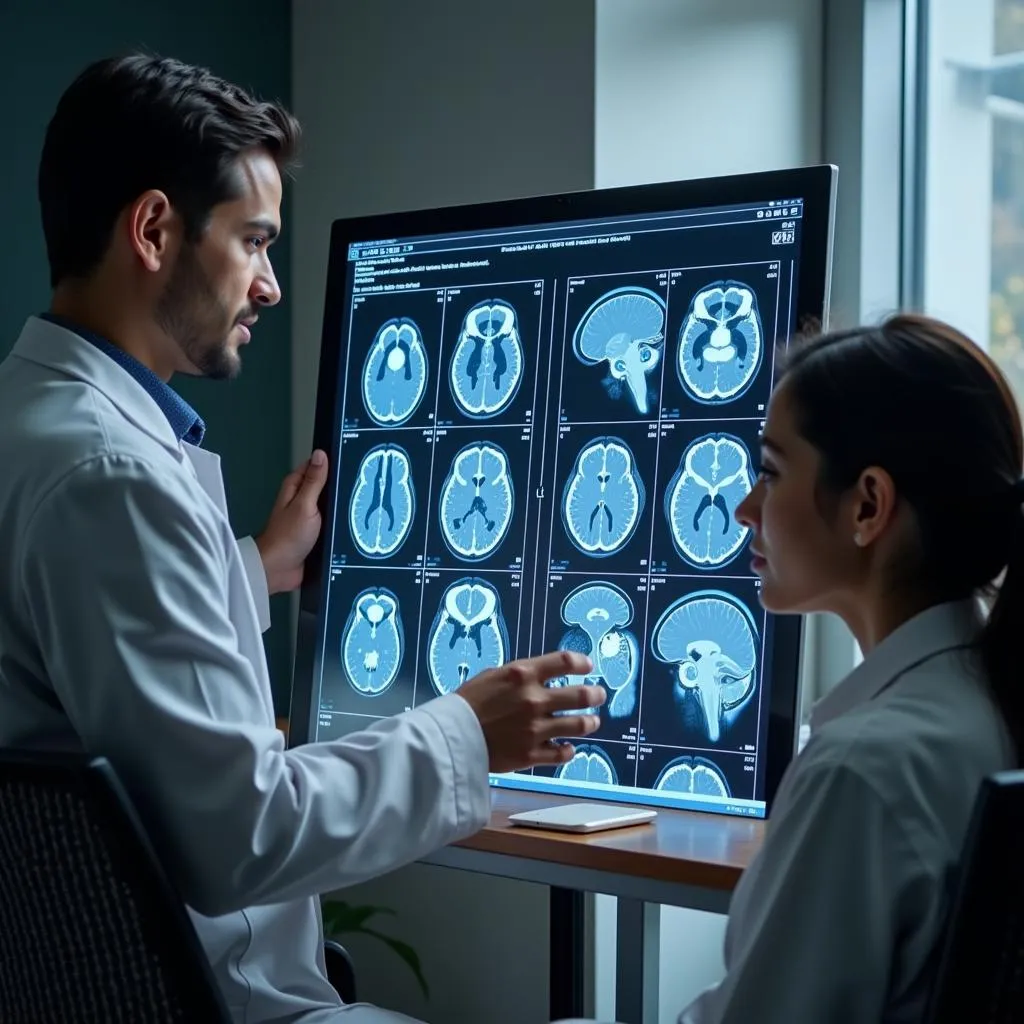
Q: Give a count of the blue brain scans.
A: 14